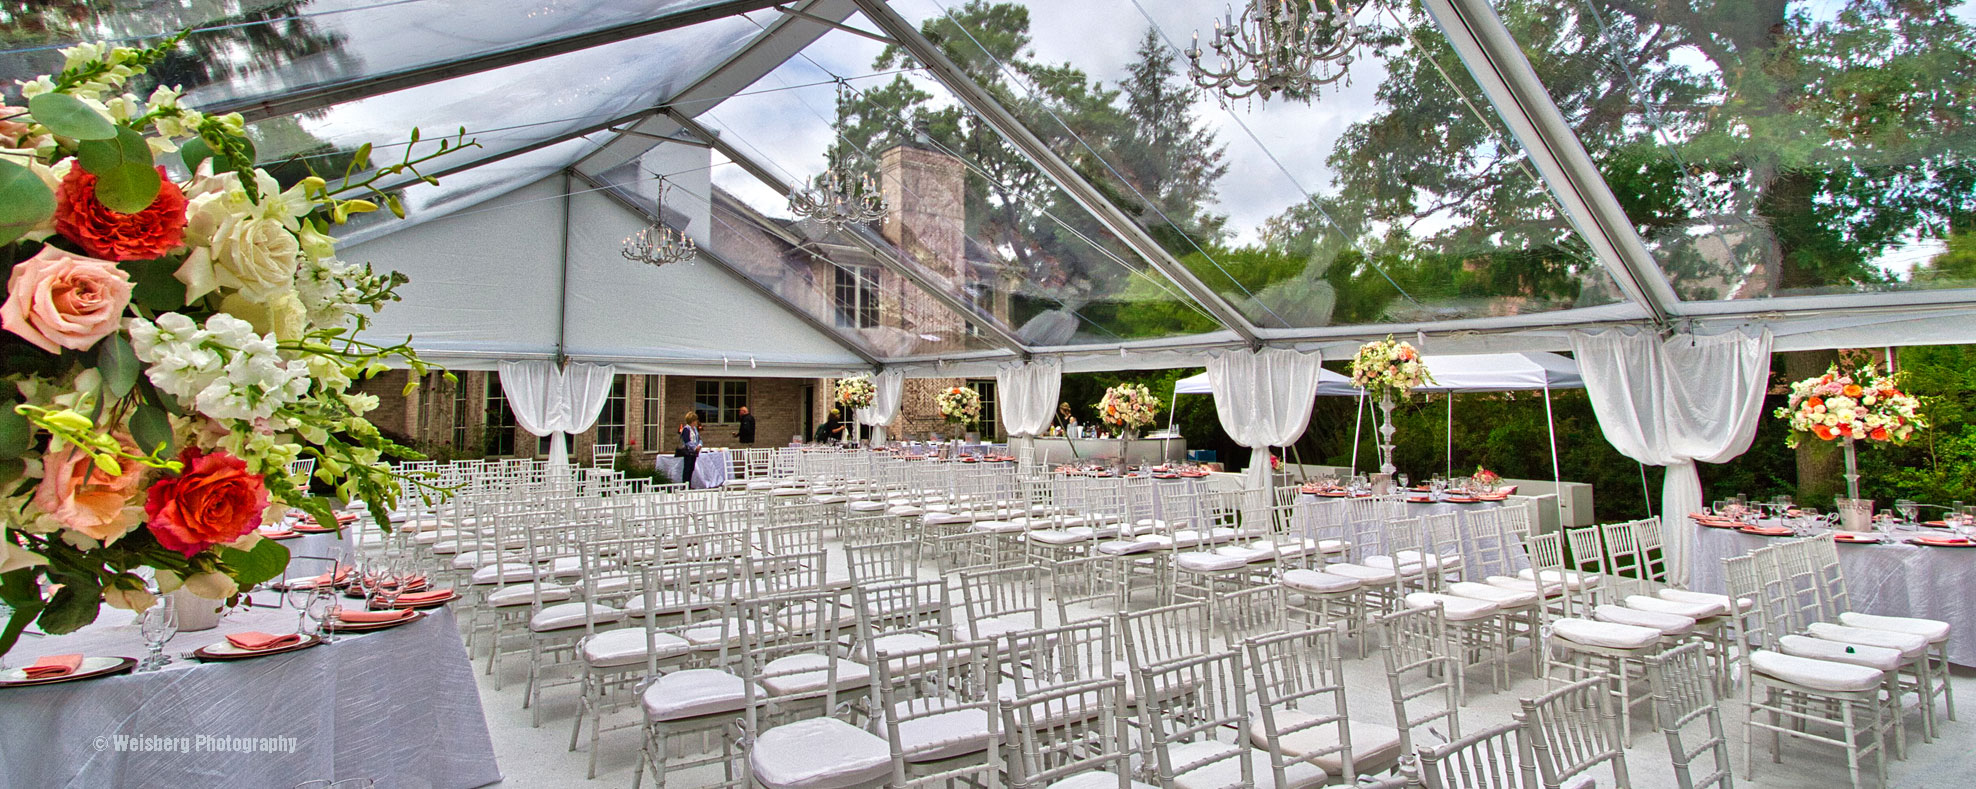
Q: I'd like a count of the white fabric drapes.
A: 5